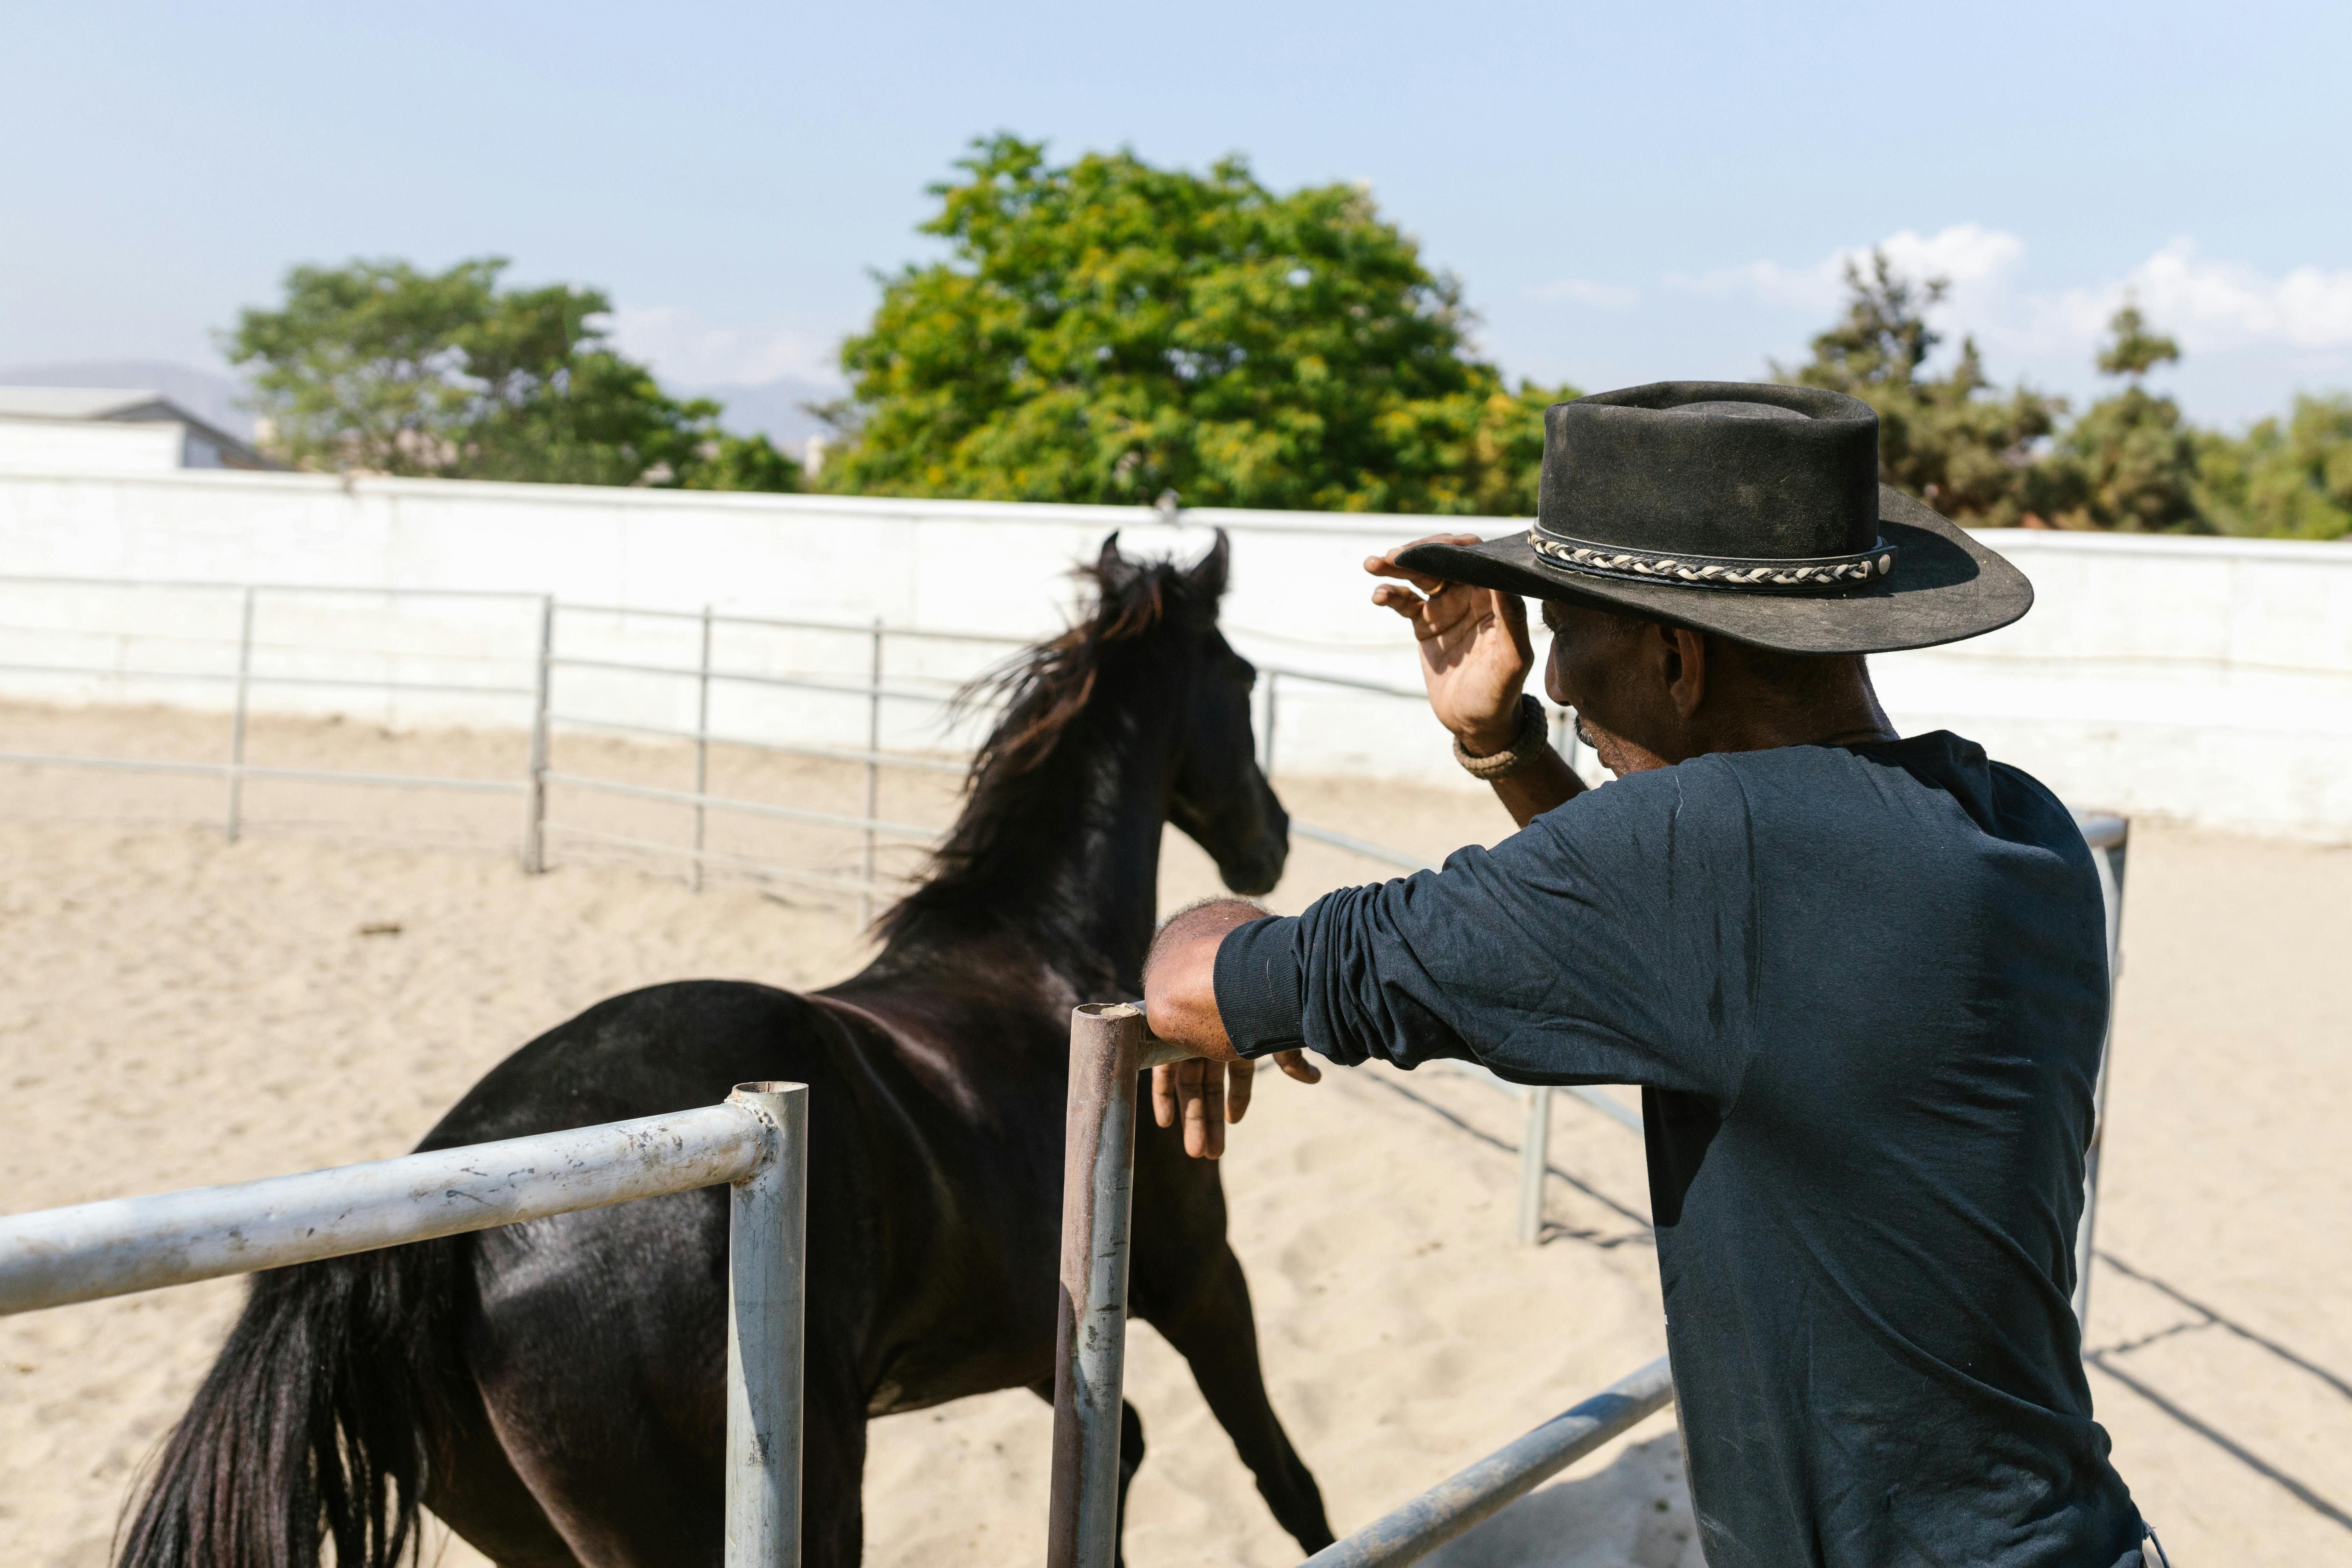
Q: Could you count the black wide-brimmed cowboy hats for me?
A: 1